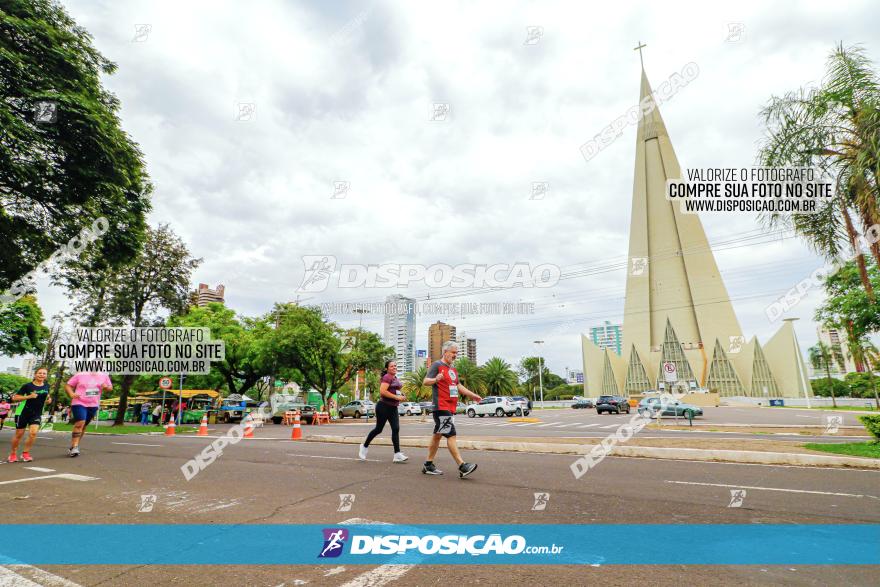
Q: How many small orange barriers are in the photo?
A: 4